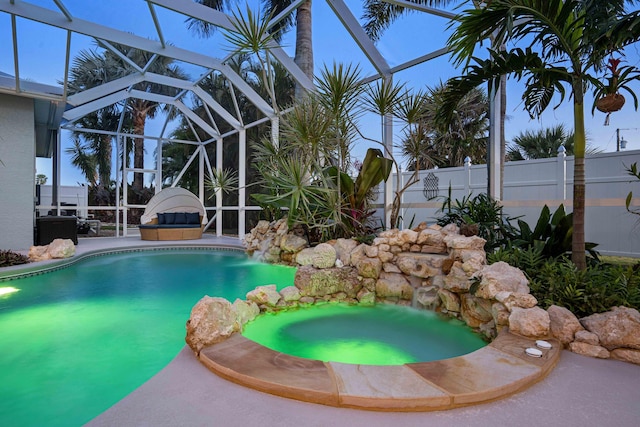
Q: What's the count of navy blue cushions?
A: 4